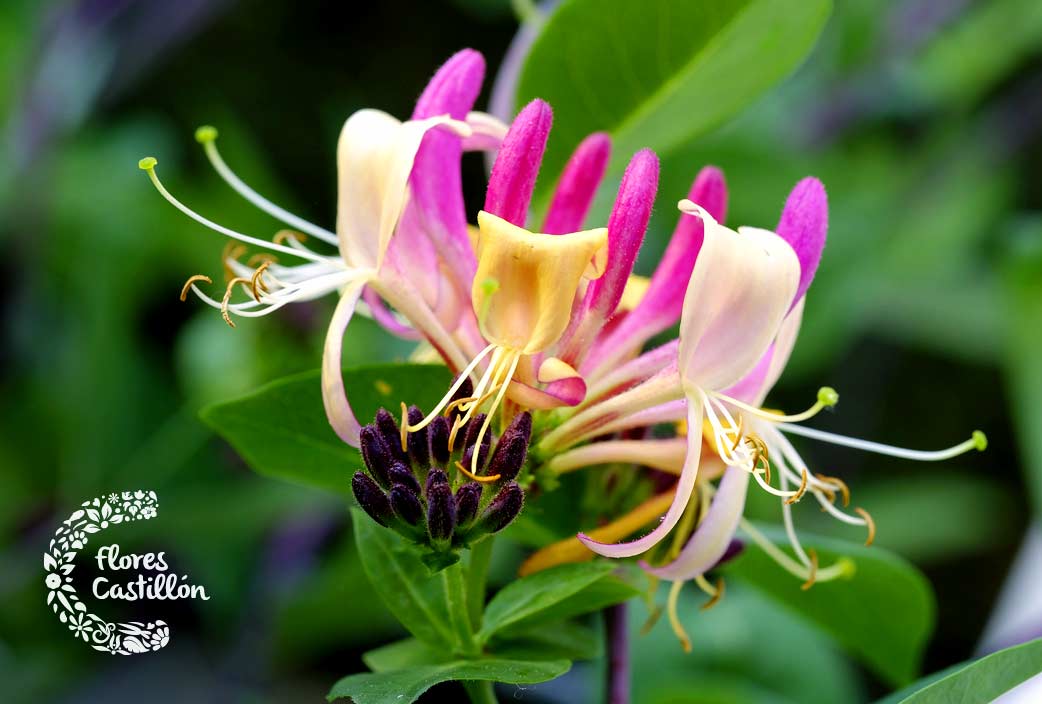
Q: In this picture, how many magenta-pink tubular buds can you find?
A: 6